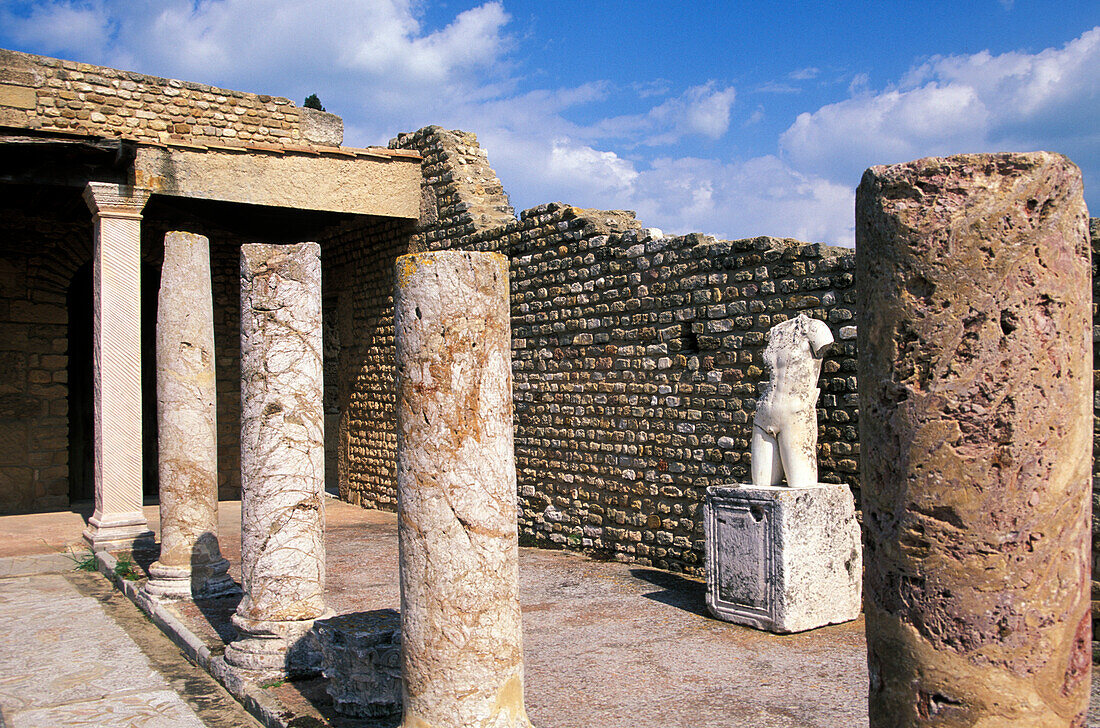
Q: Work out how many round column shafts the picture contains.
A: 4